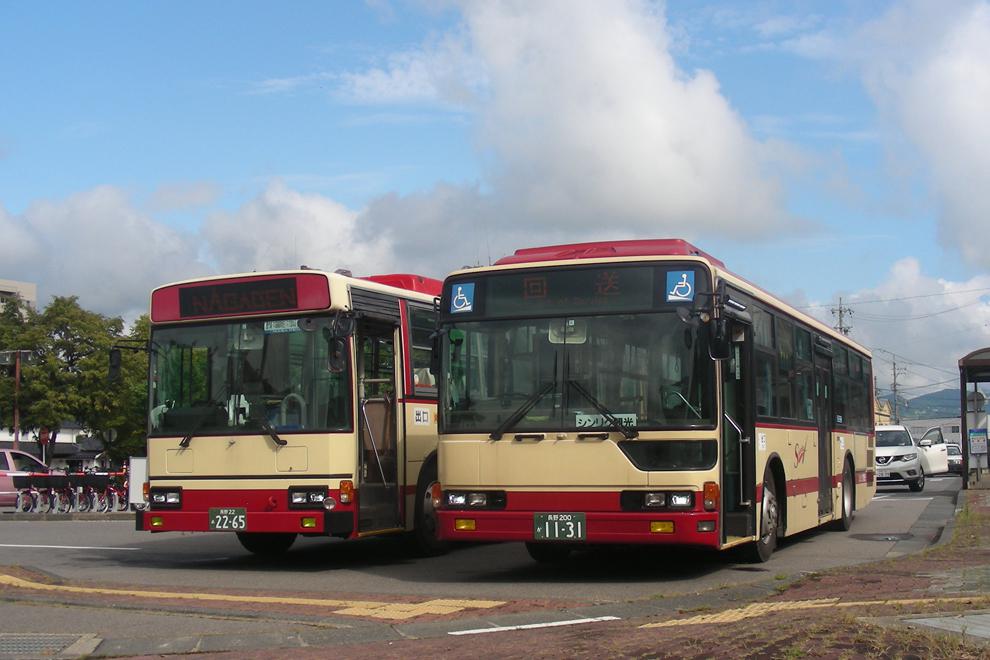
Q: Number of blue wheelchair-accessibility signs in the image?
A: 2